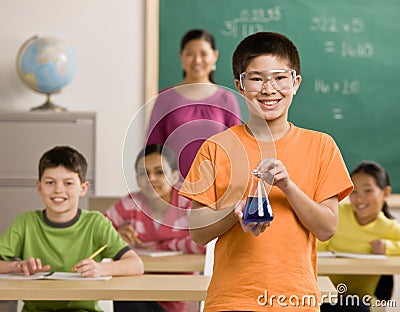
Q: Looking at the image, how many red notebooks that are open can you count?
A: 0